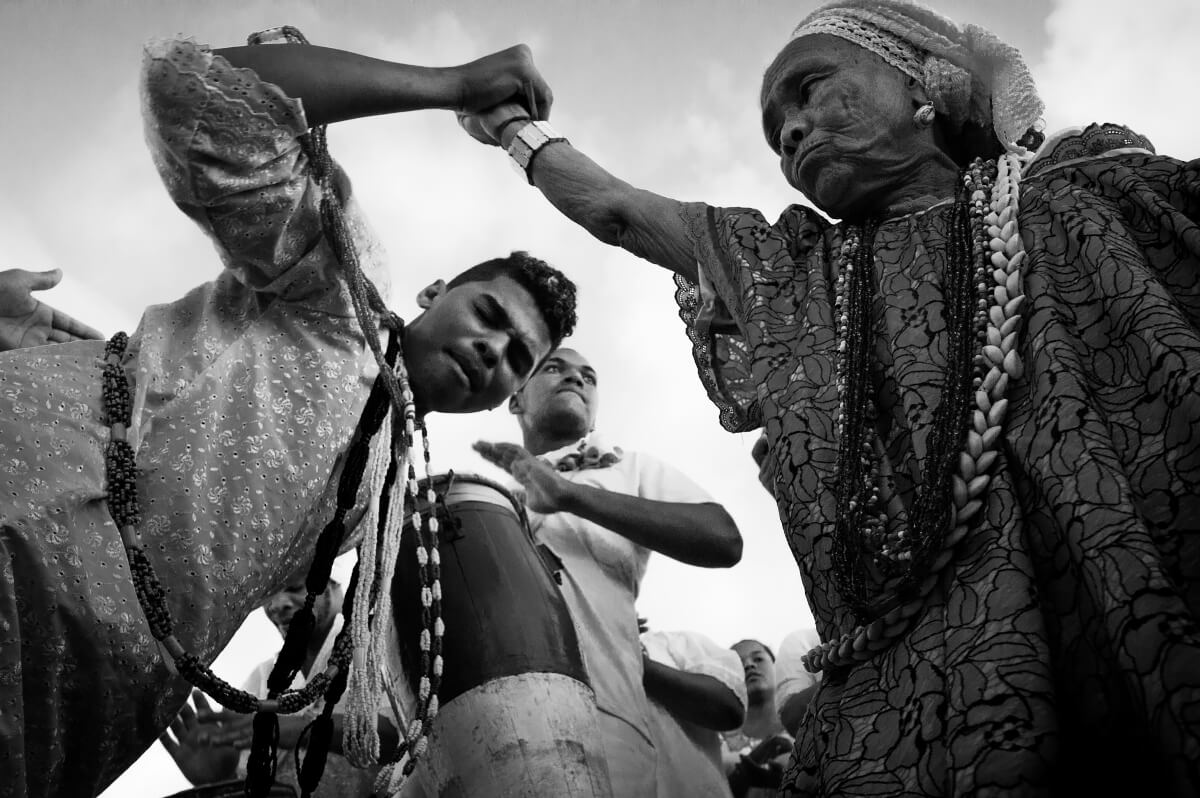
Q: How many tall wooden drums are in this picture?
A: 1